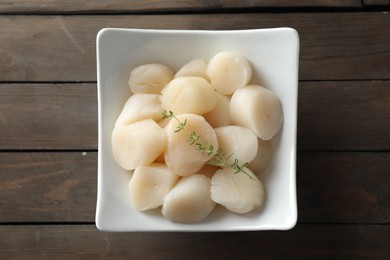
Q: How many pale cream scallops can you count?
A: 14